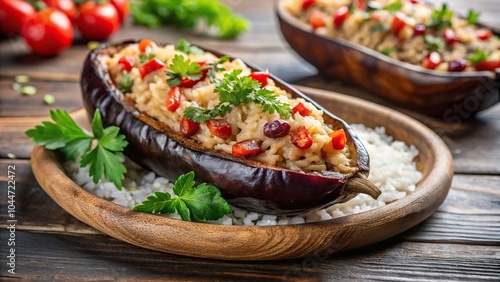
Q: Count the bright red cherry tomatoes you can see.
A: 5